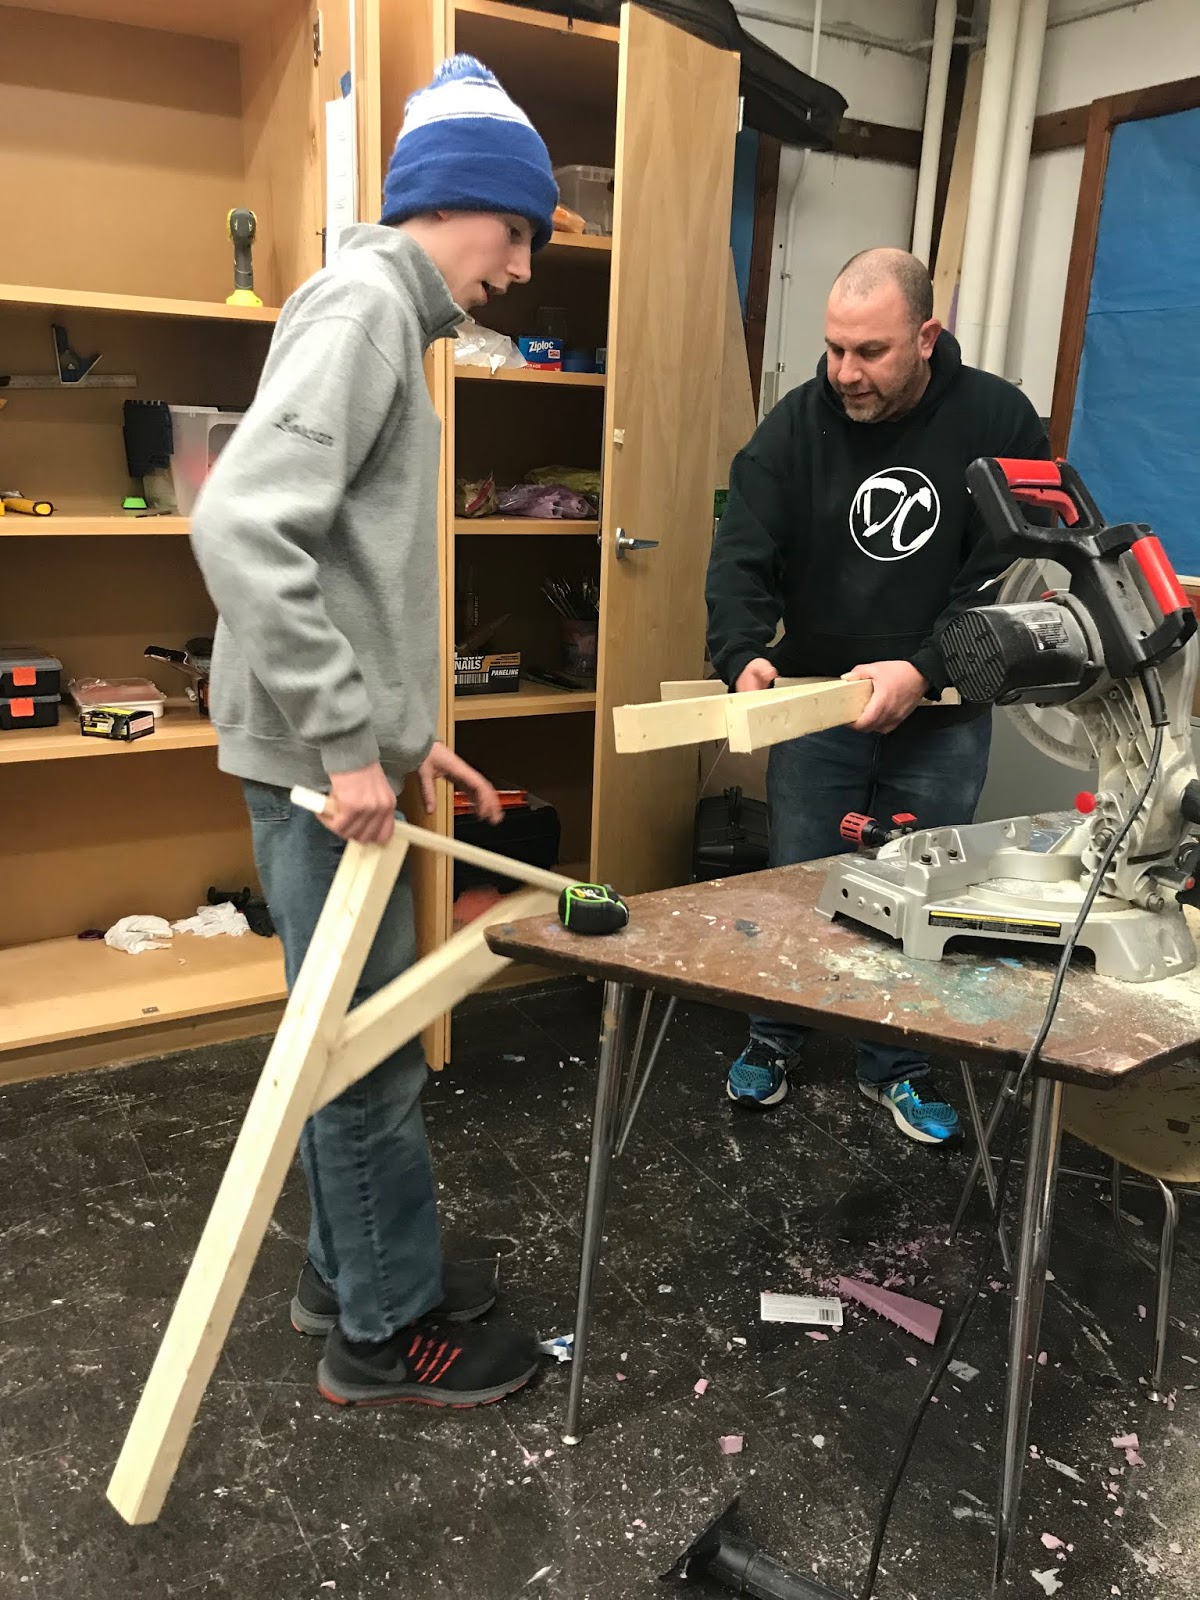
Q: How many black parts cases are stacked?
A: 2